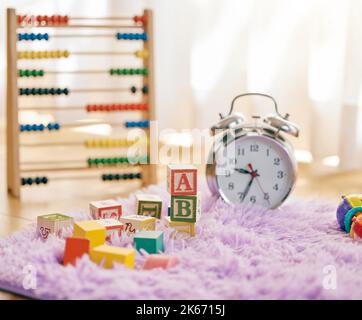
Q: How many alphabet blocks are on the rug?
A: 8